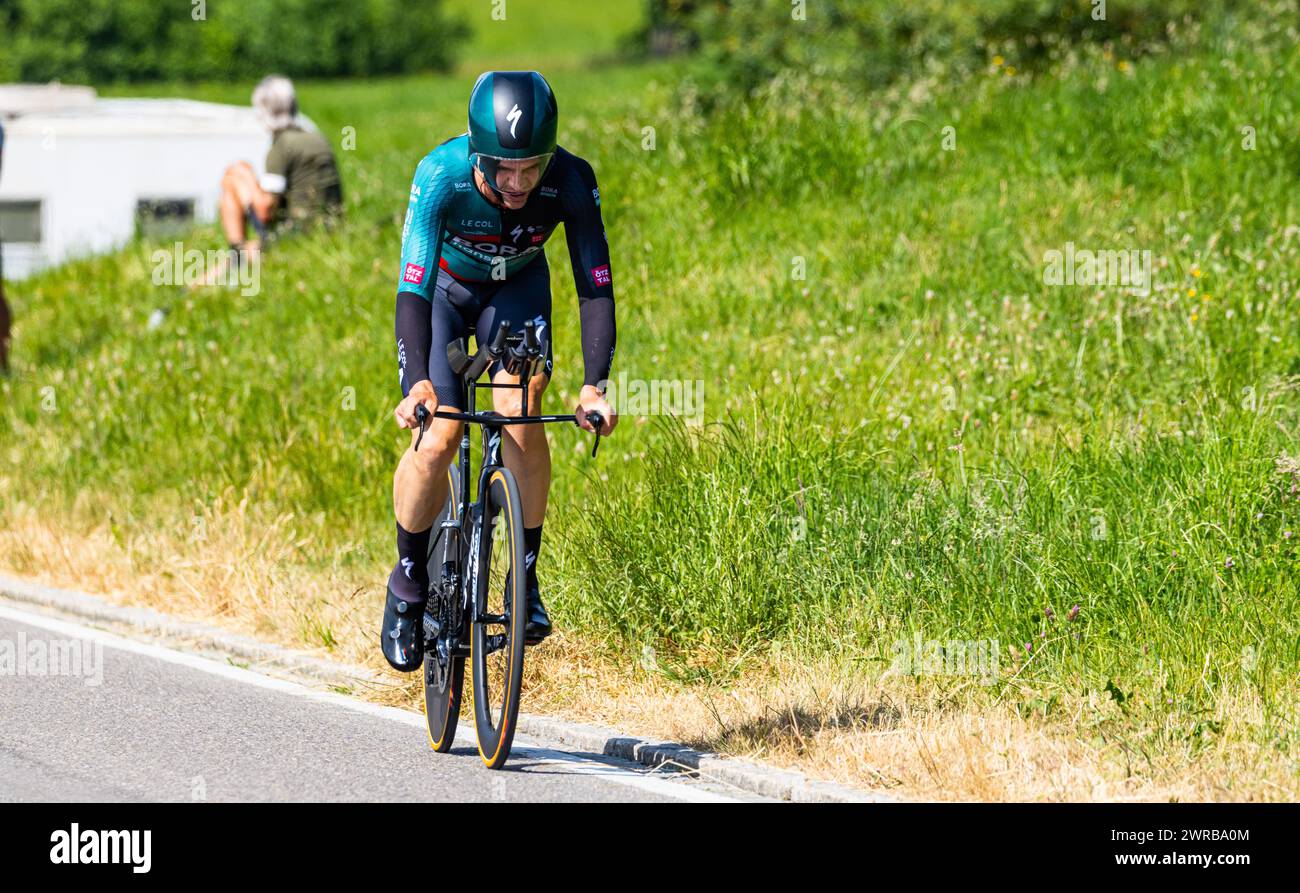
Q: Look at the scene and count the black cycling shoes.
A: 2